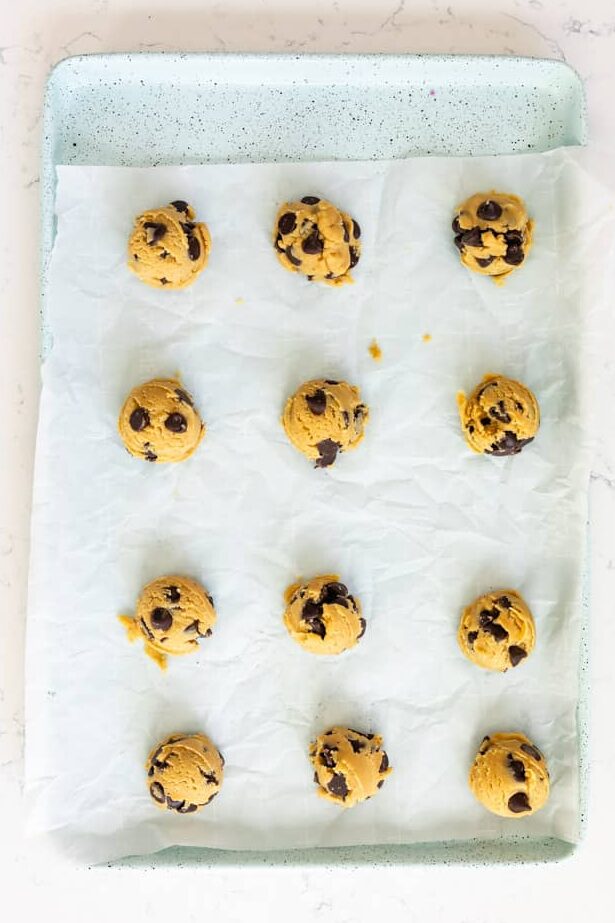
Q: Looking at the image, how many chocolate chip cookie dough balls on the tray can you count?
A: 12